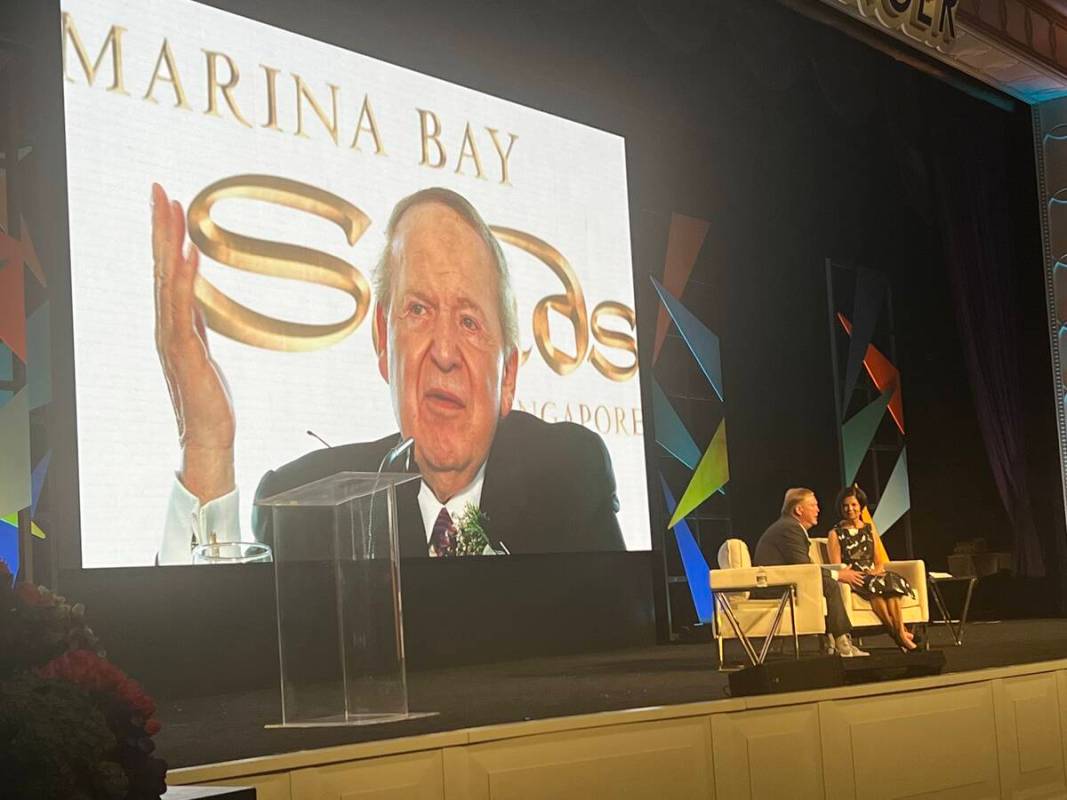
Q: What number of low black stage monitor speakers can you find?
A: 2